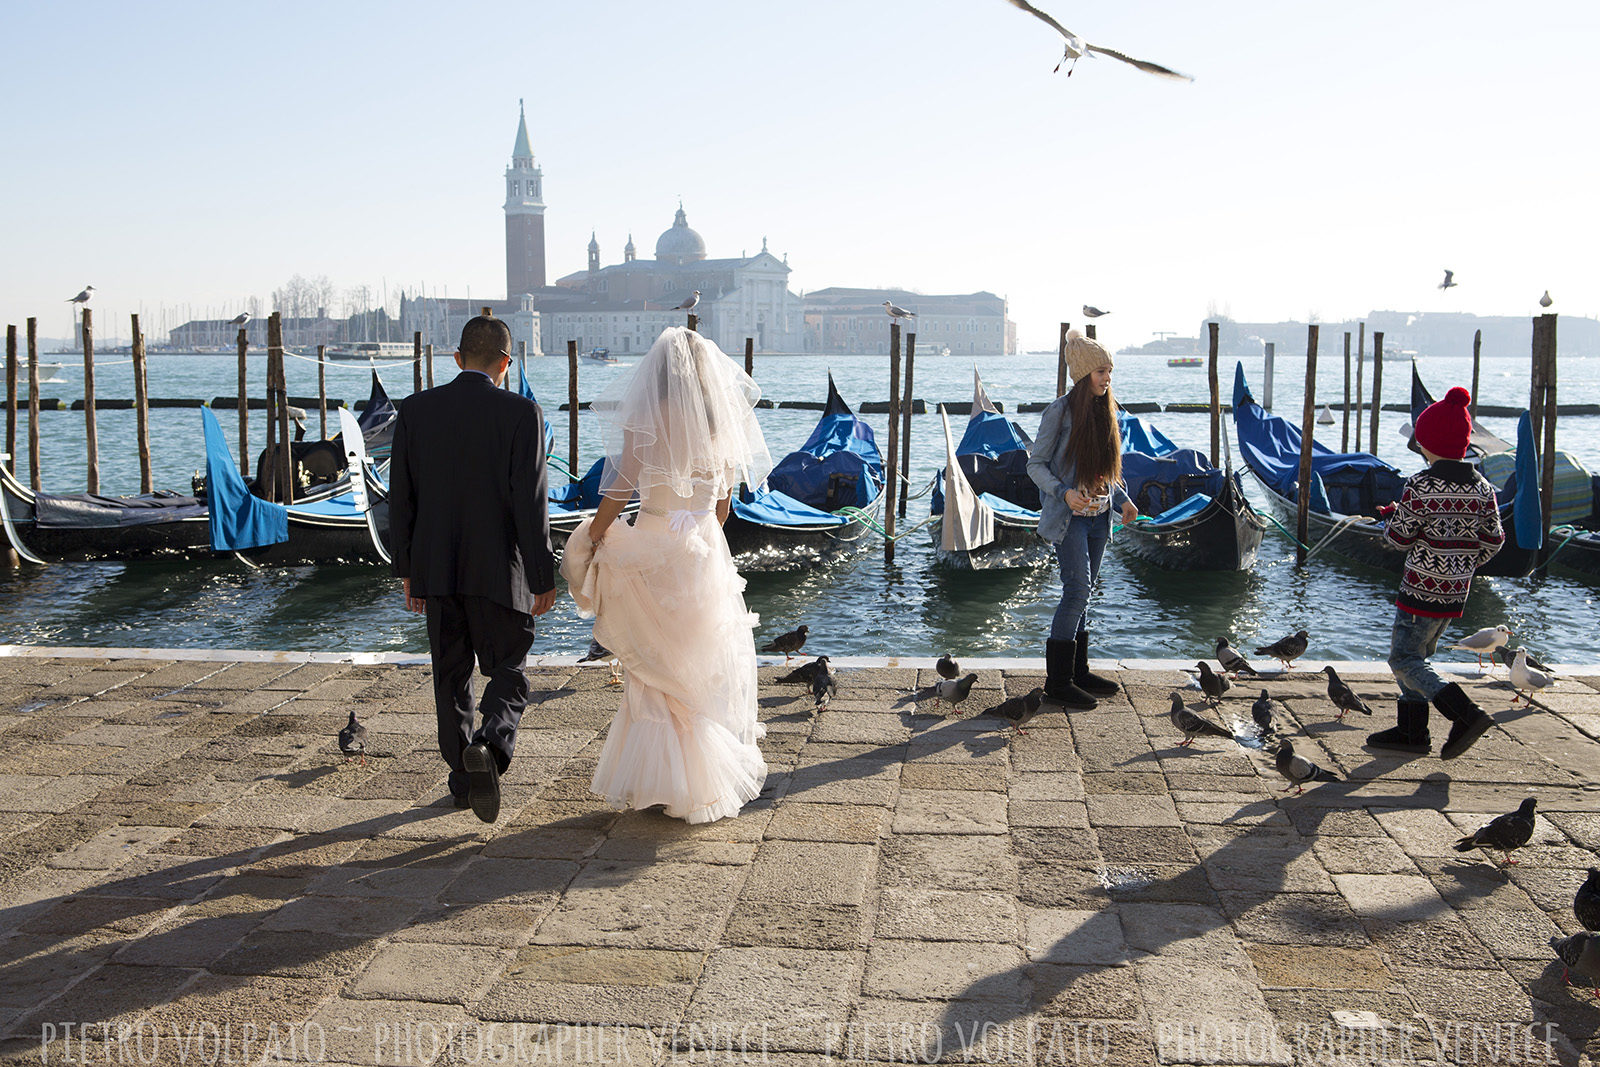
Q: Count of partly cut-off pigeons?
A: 2